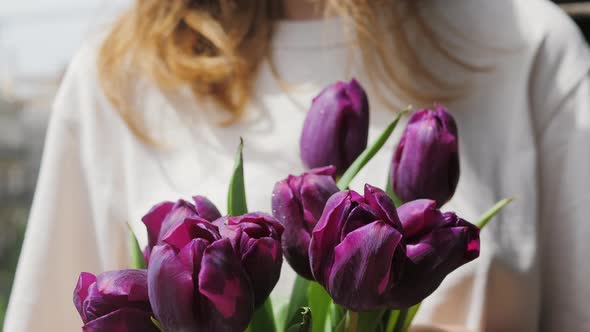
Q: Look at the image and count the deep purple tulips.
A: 9